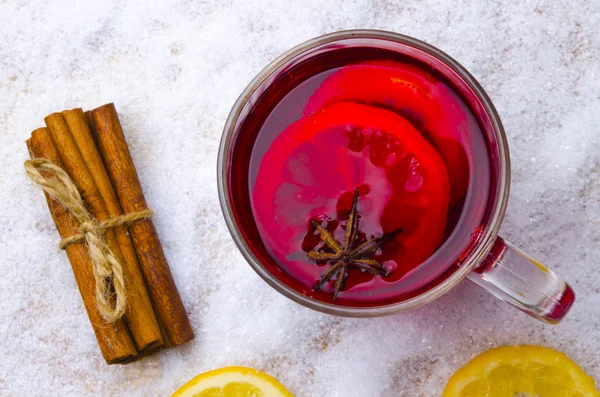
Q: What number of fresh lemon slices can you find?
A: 2